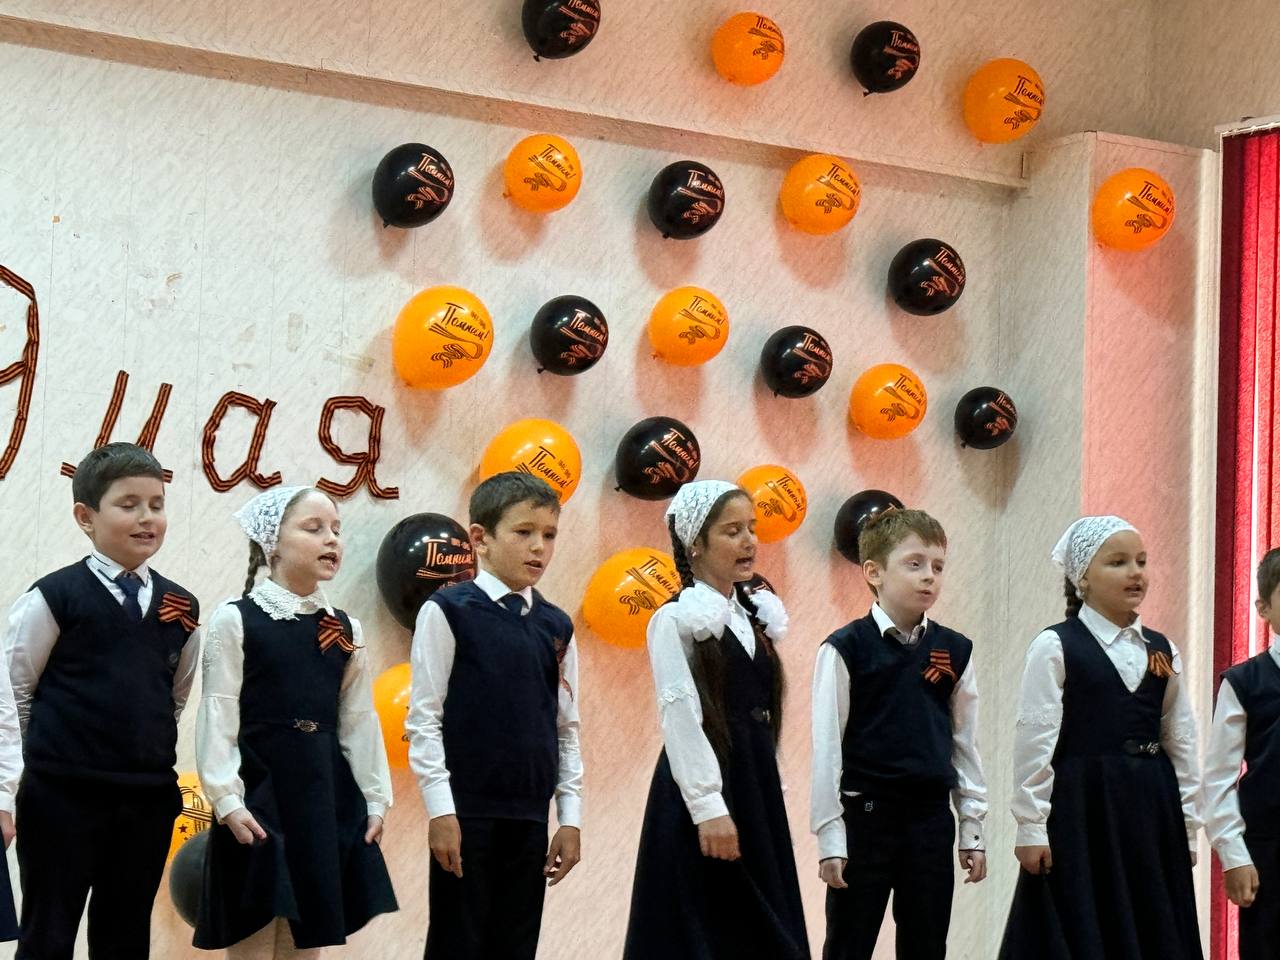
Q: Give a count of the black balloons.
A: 13